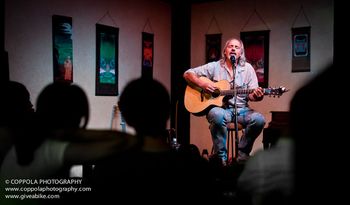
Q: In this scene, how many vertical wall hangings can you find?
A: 6